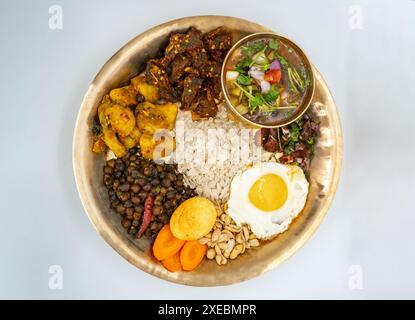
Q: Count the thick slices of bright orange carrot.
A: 3